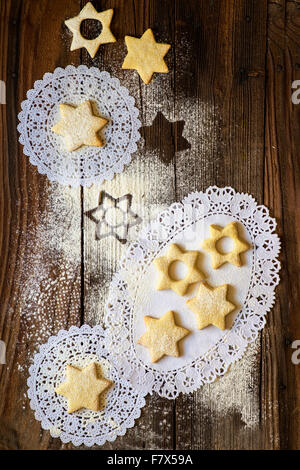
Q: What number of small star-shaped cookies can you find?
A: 8